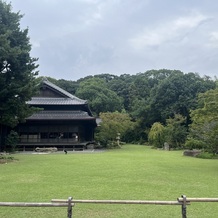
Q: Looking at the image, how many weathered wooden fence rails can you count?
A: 3